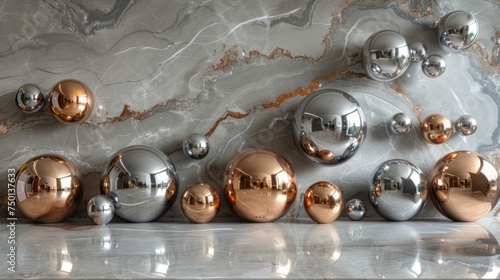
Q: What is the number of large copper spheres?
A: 3